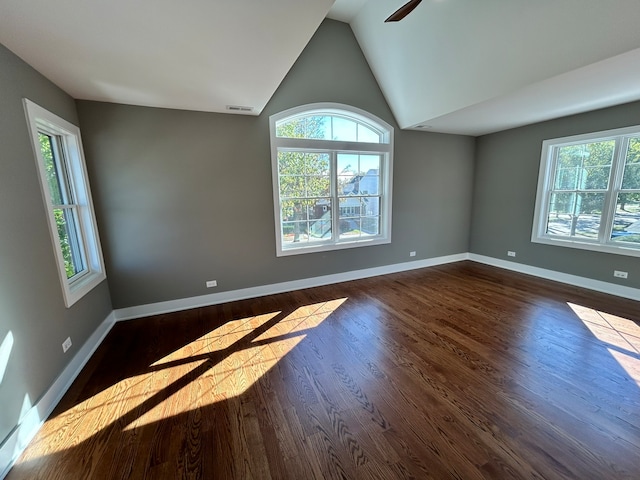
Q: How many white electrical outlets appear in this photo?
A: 5